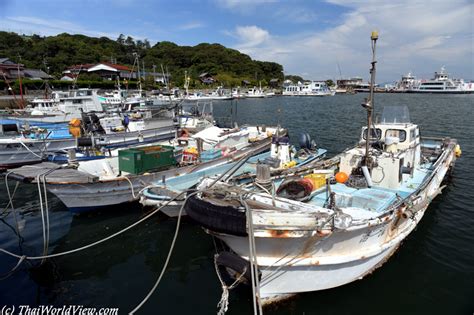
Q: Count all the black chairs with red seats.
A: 0